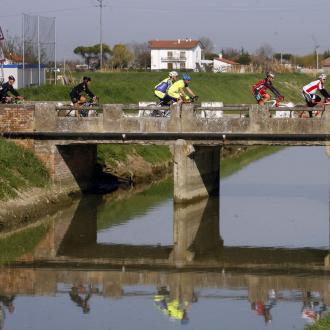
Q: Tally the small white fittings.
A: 2